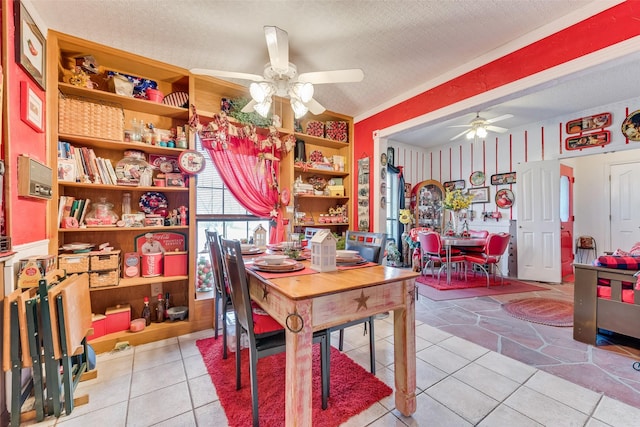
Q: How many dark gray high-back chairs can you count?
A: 4